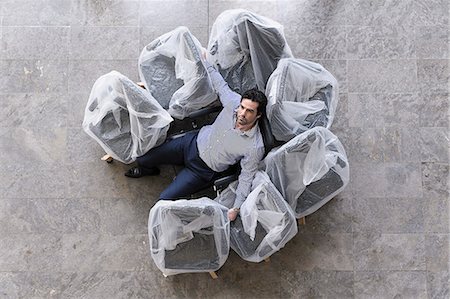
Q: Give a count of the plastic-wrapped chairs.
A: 7